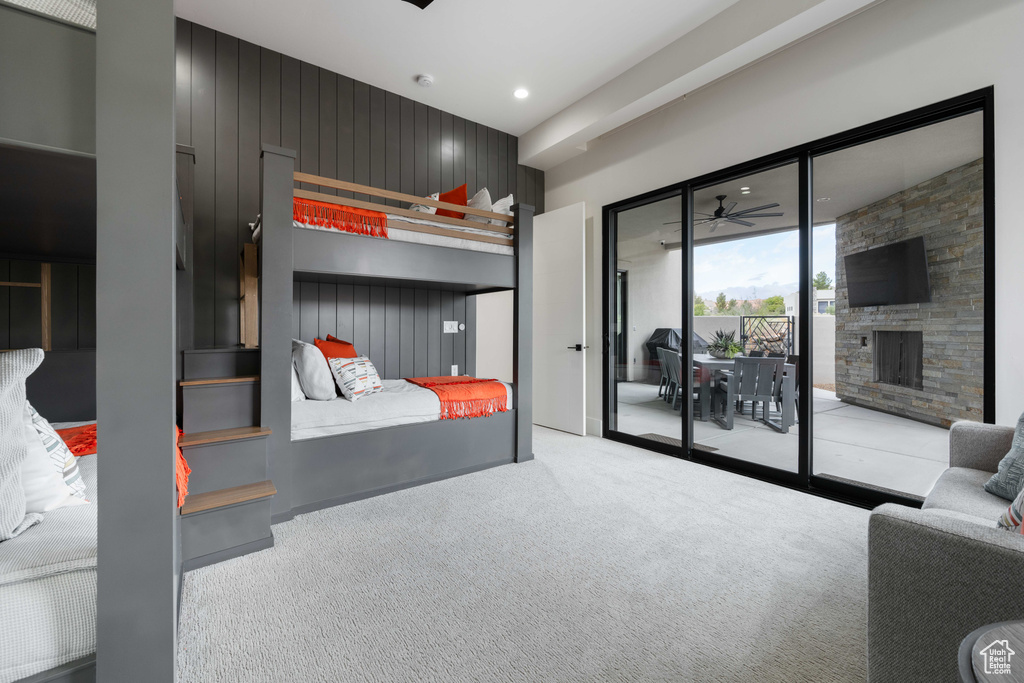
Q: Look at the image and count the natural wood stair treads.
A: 3